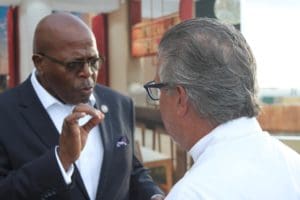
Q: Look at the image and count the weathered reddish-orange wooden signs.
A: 1